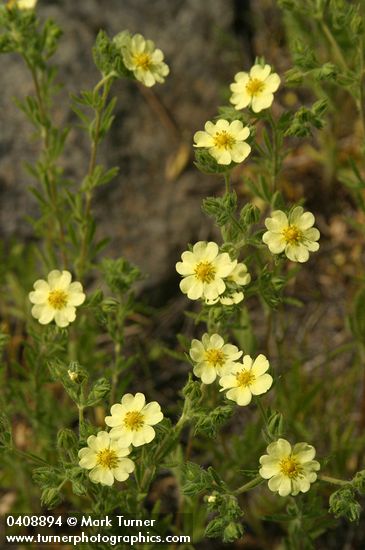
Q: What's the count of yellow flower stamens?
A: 11